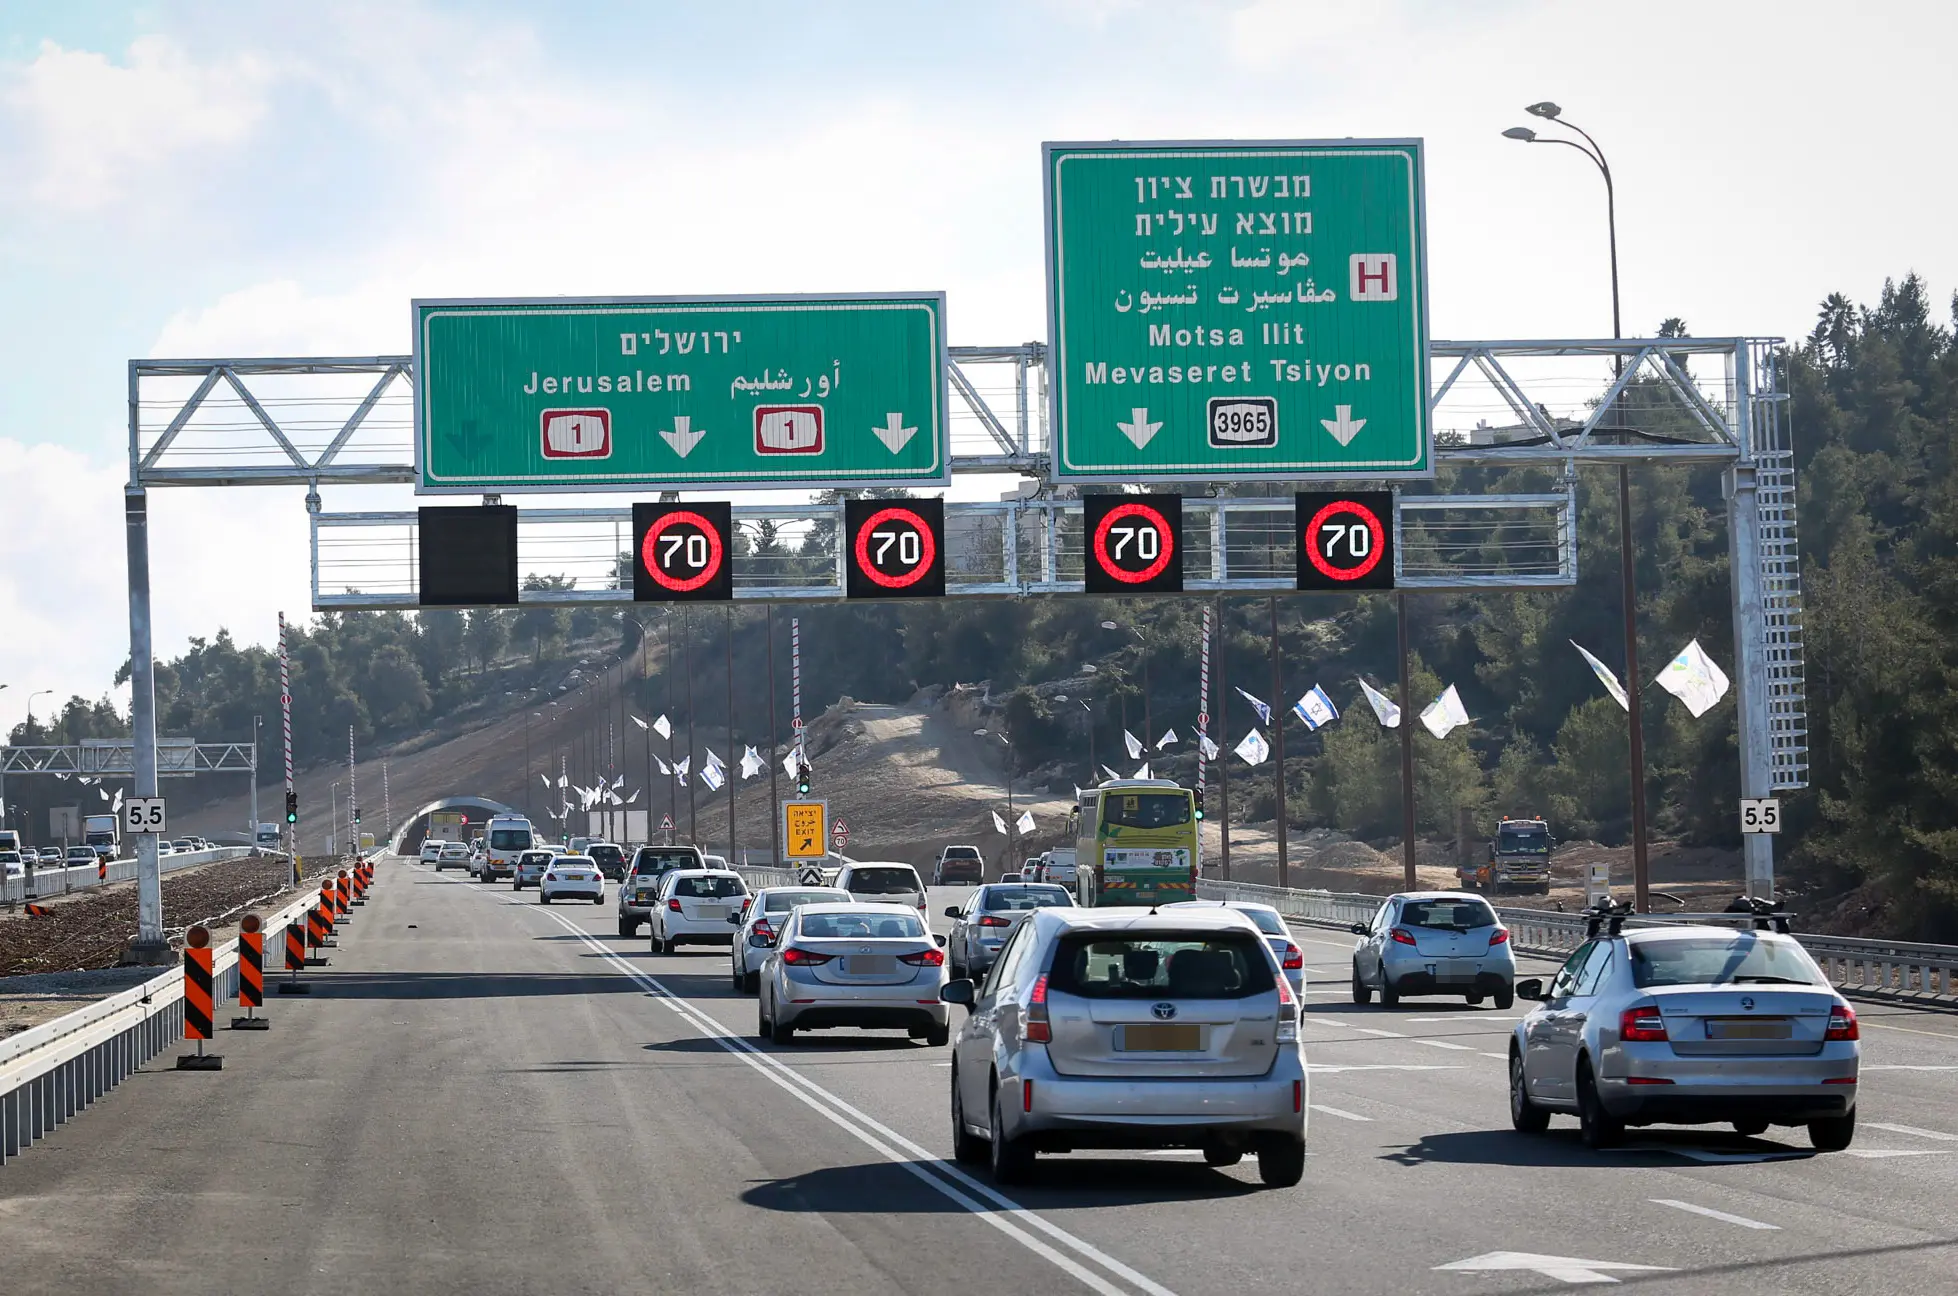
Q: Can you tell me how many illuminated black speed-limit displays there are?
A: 4